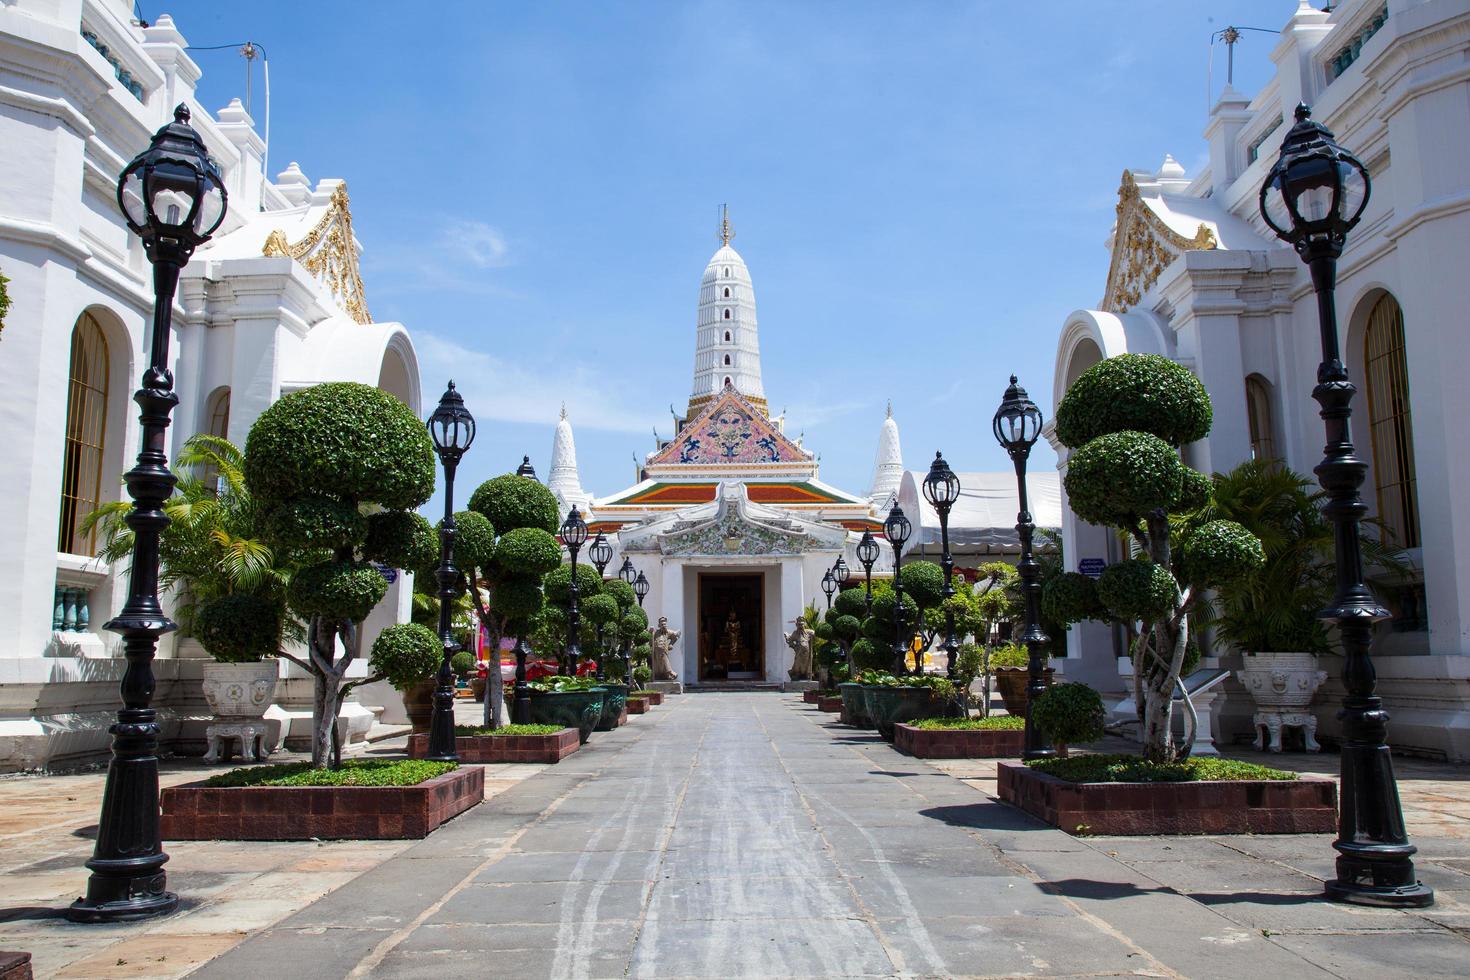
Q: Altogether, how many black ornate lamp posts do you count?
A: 14